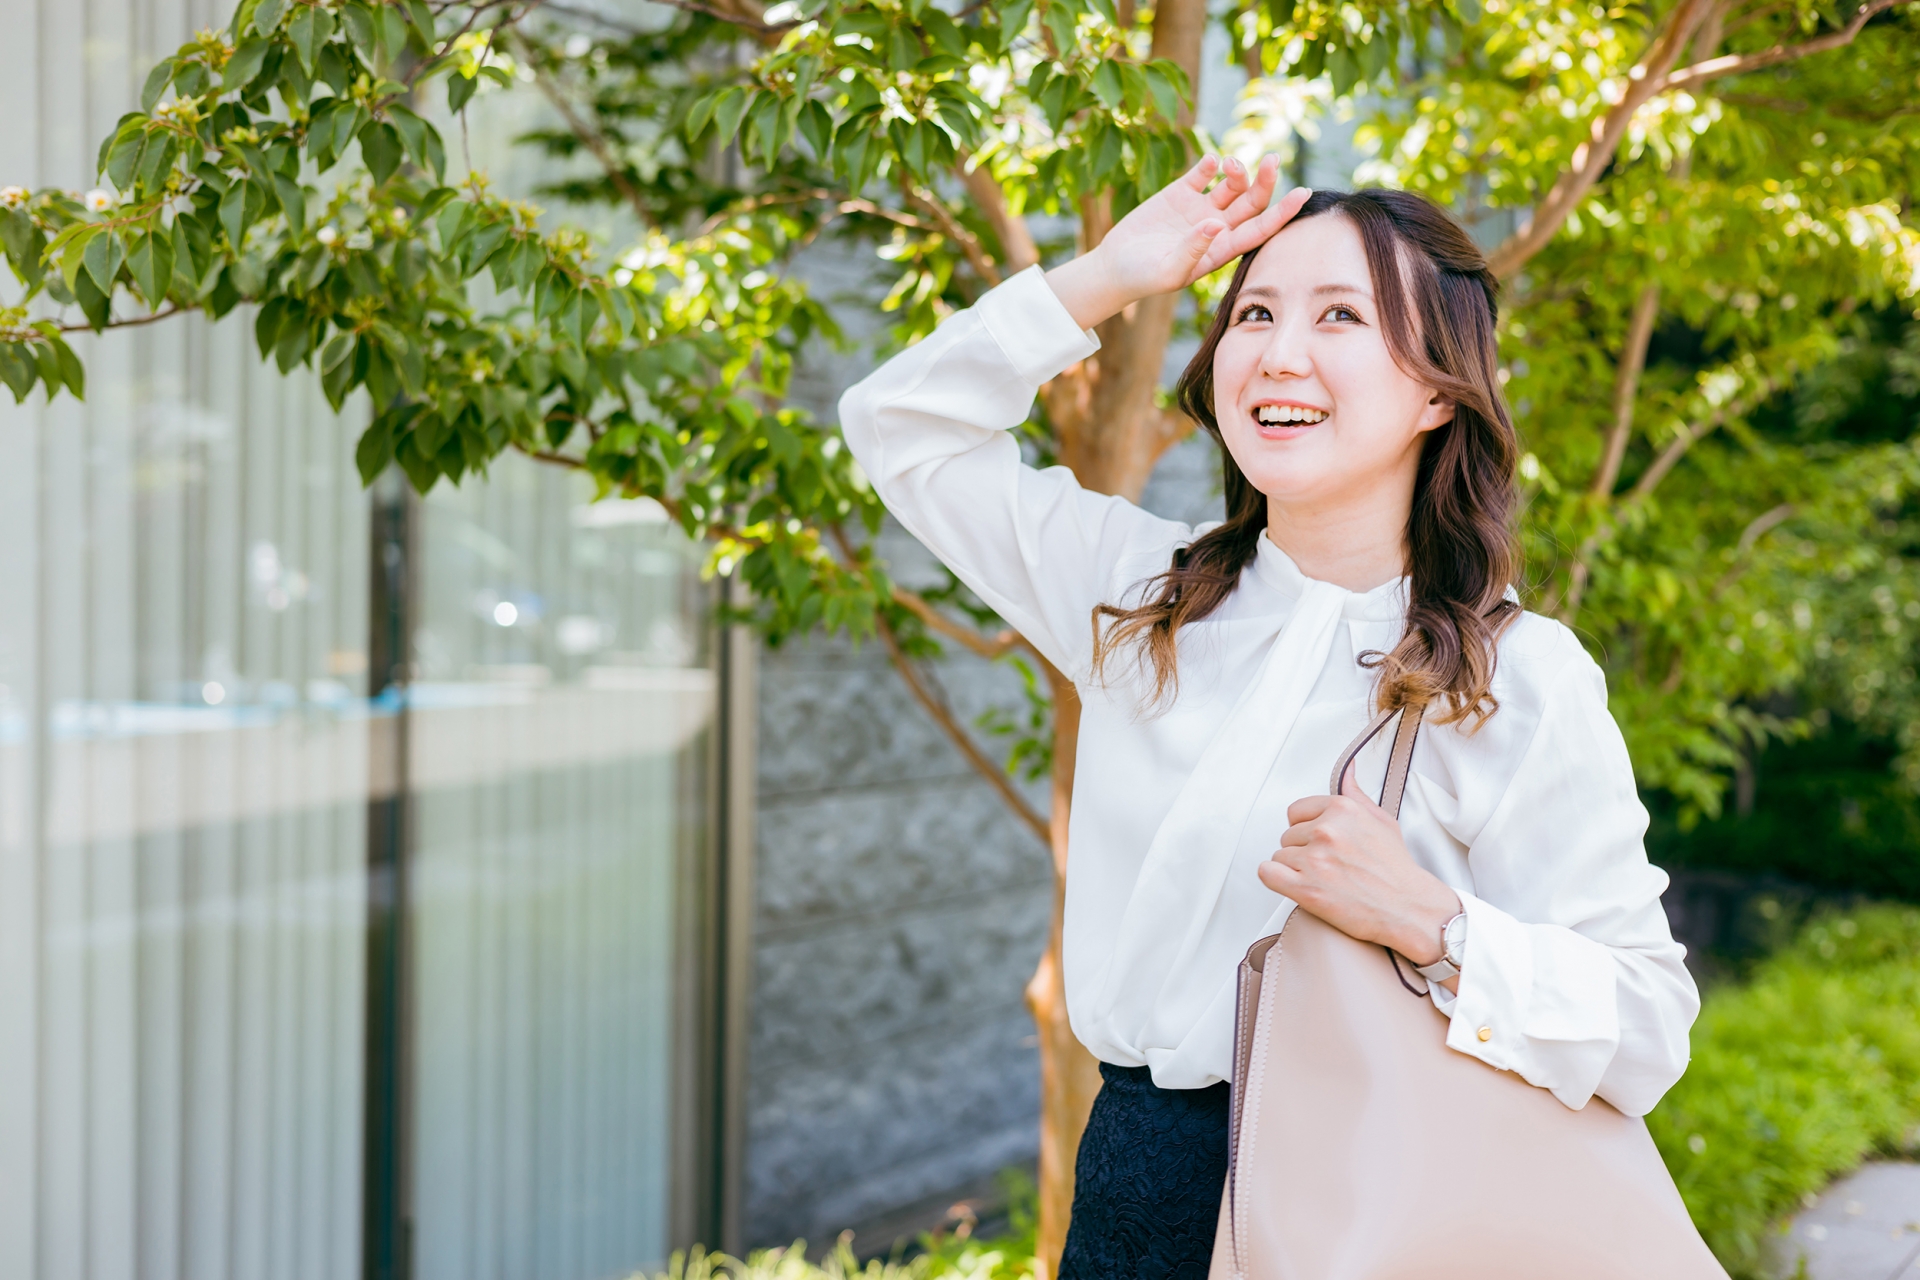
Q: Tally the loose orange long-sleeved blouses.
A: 0